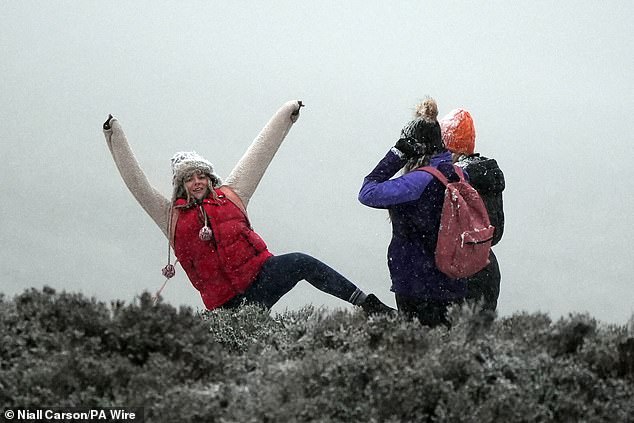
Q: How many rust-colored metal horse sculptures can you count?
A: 0